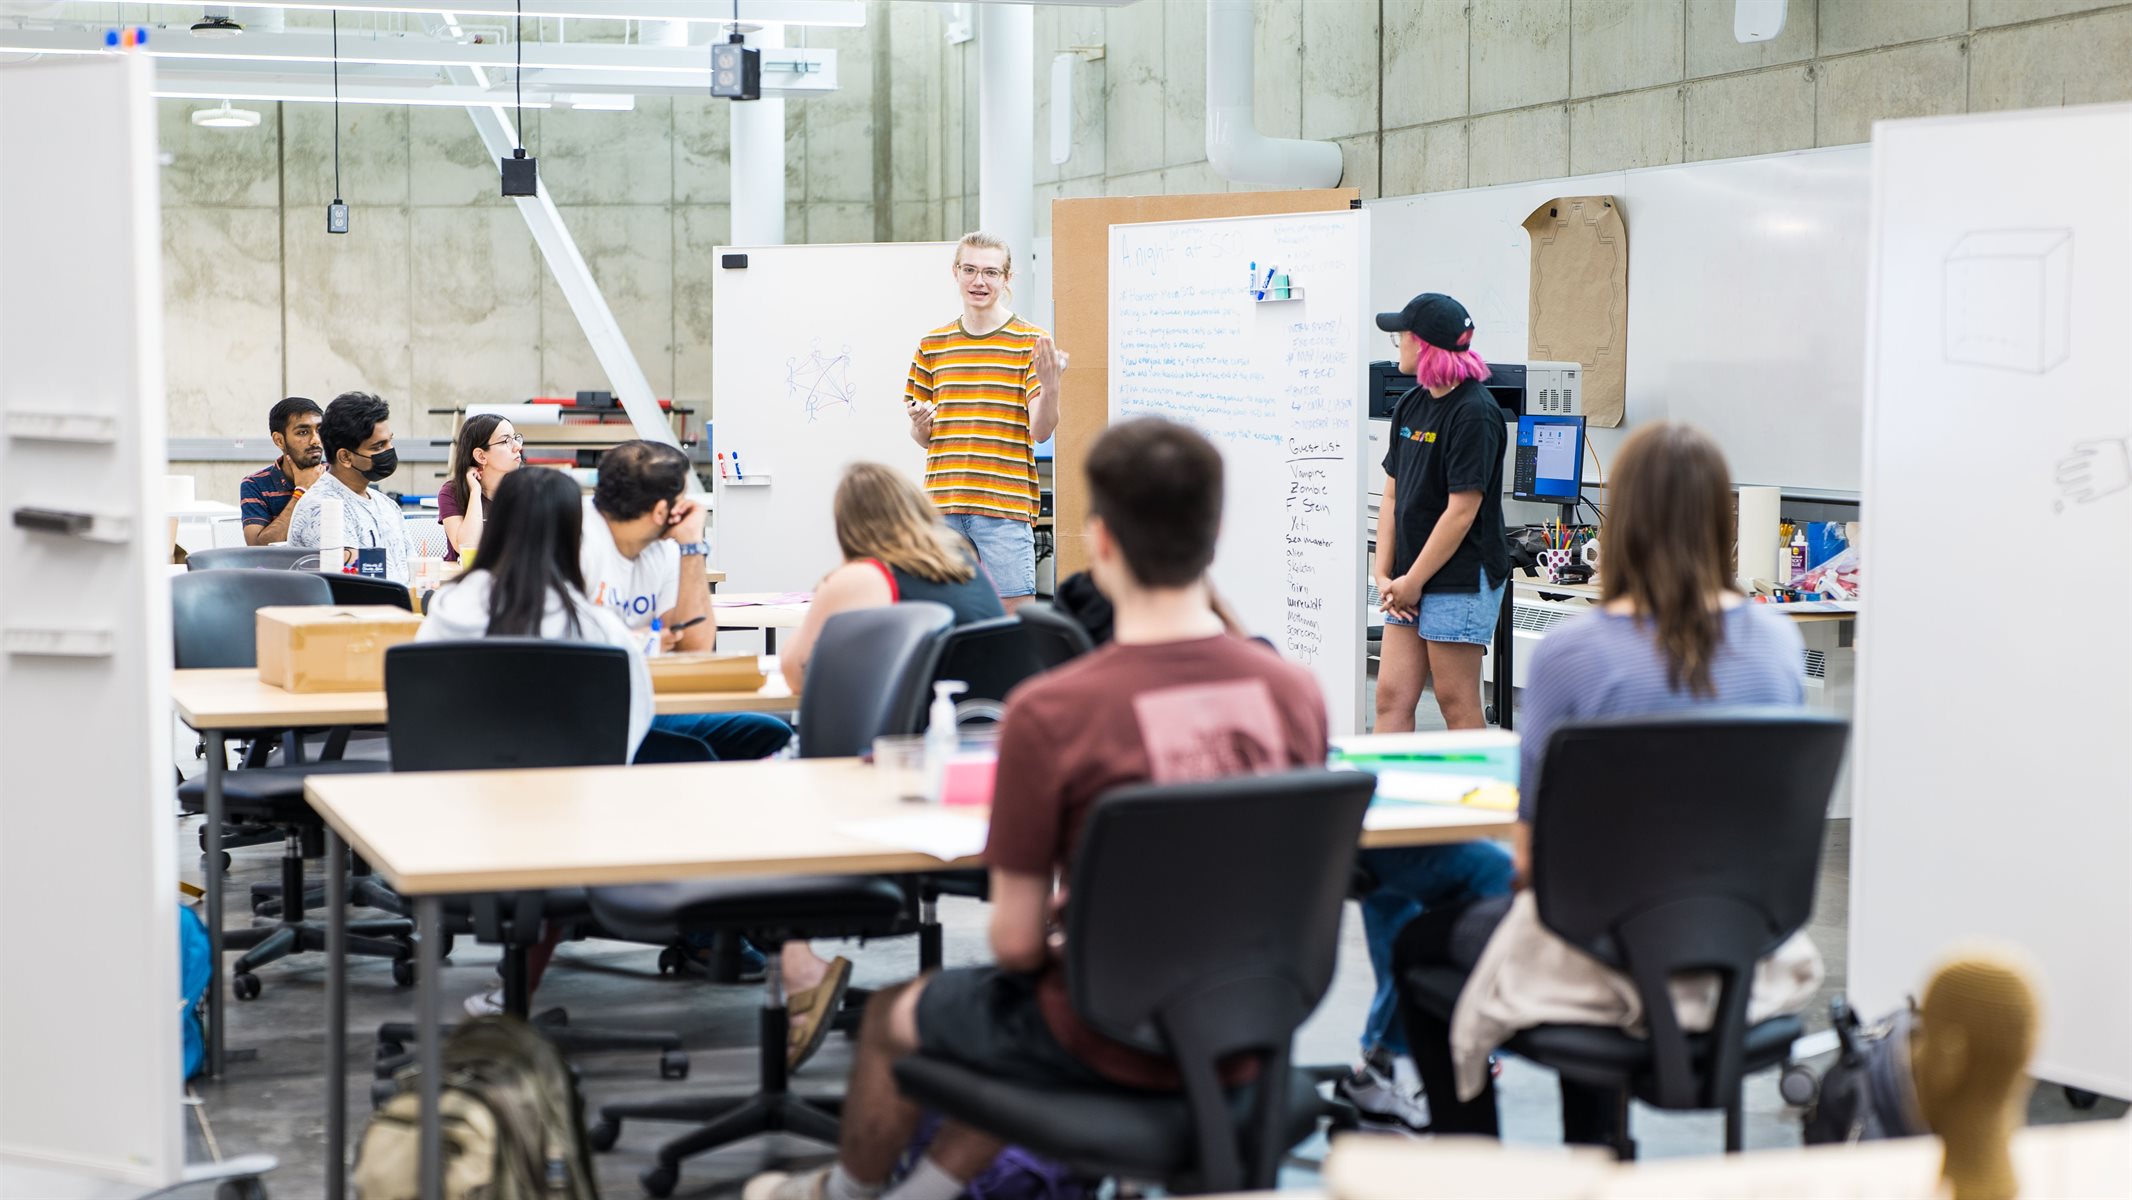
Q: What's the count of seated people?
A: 9